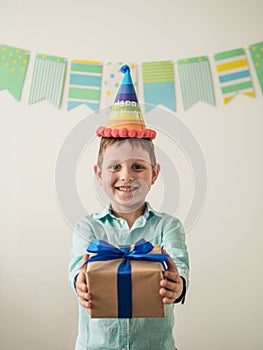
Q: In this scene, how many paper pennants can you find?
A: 8